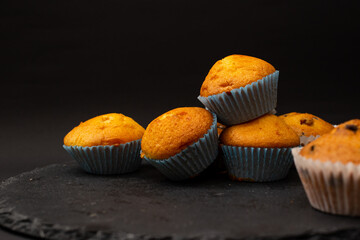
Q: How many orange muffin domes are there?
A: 6